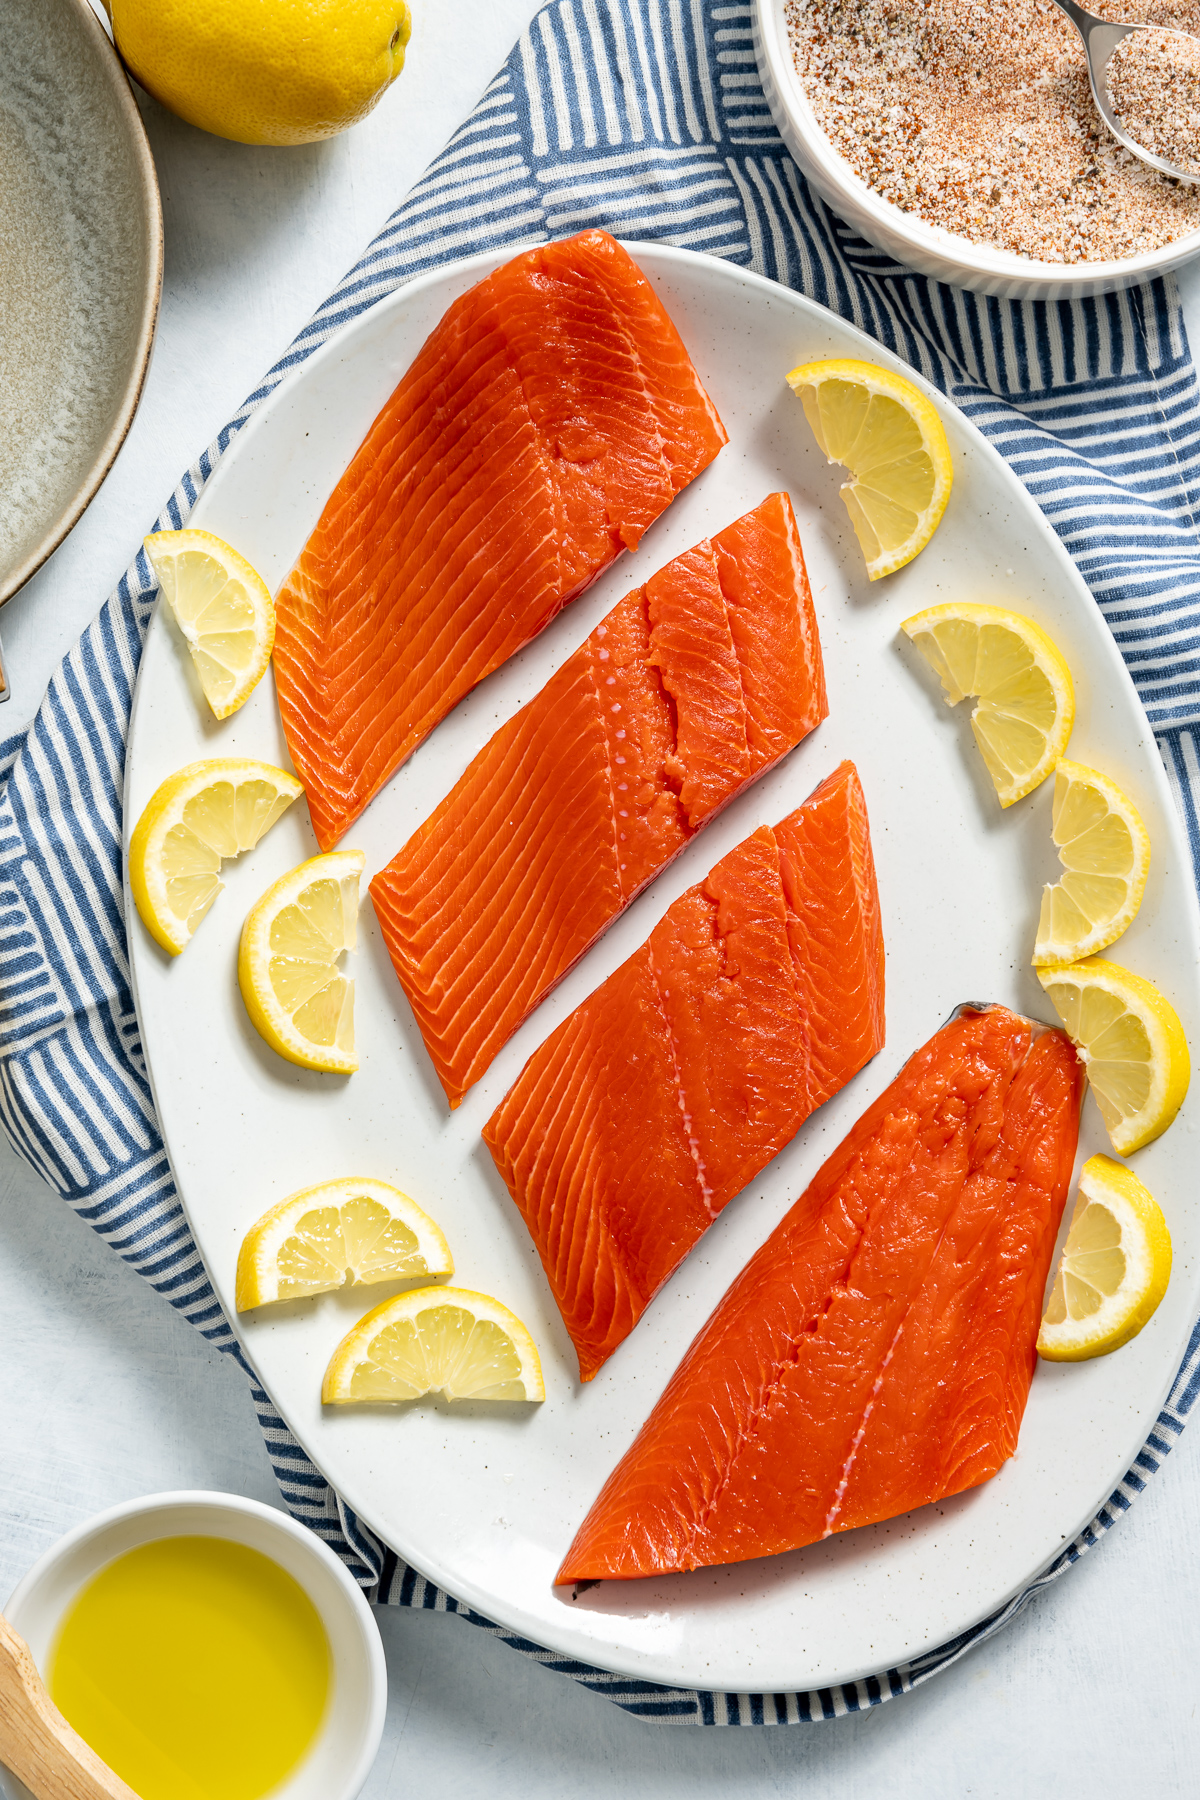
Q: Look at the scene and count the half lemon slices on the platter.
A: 10